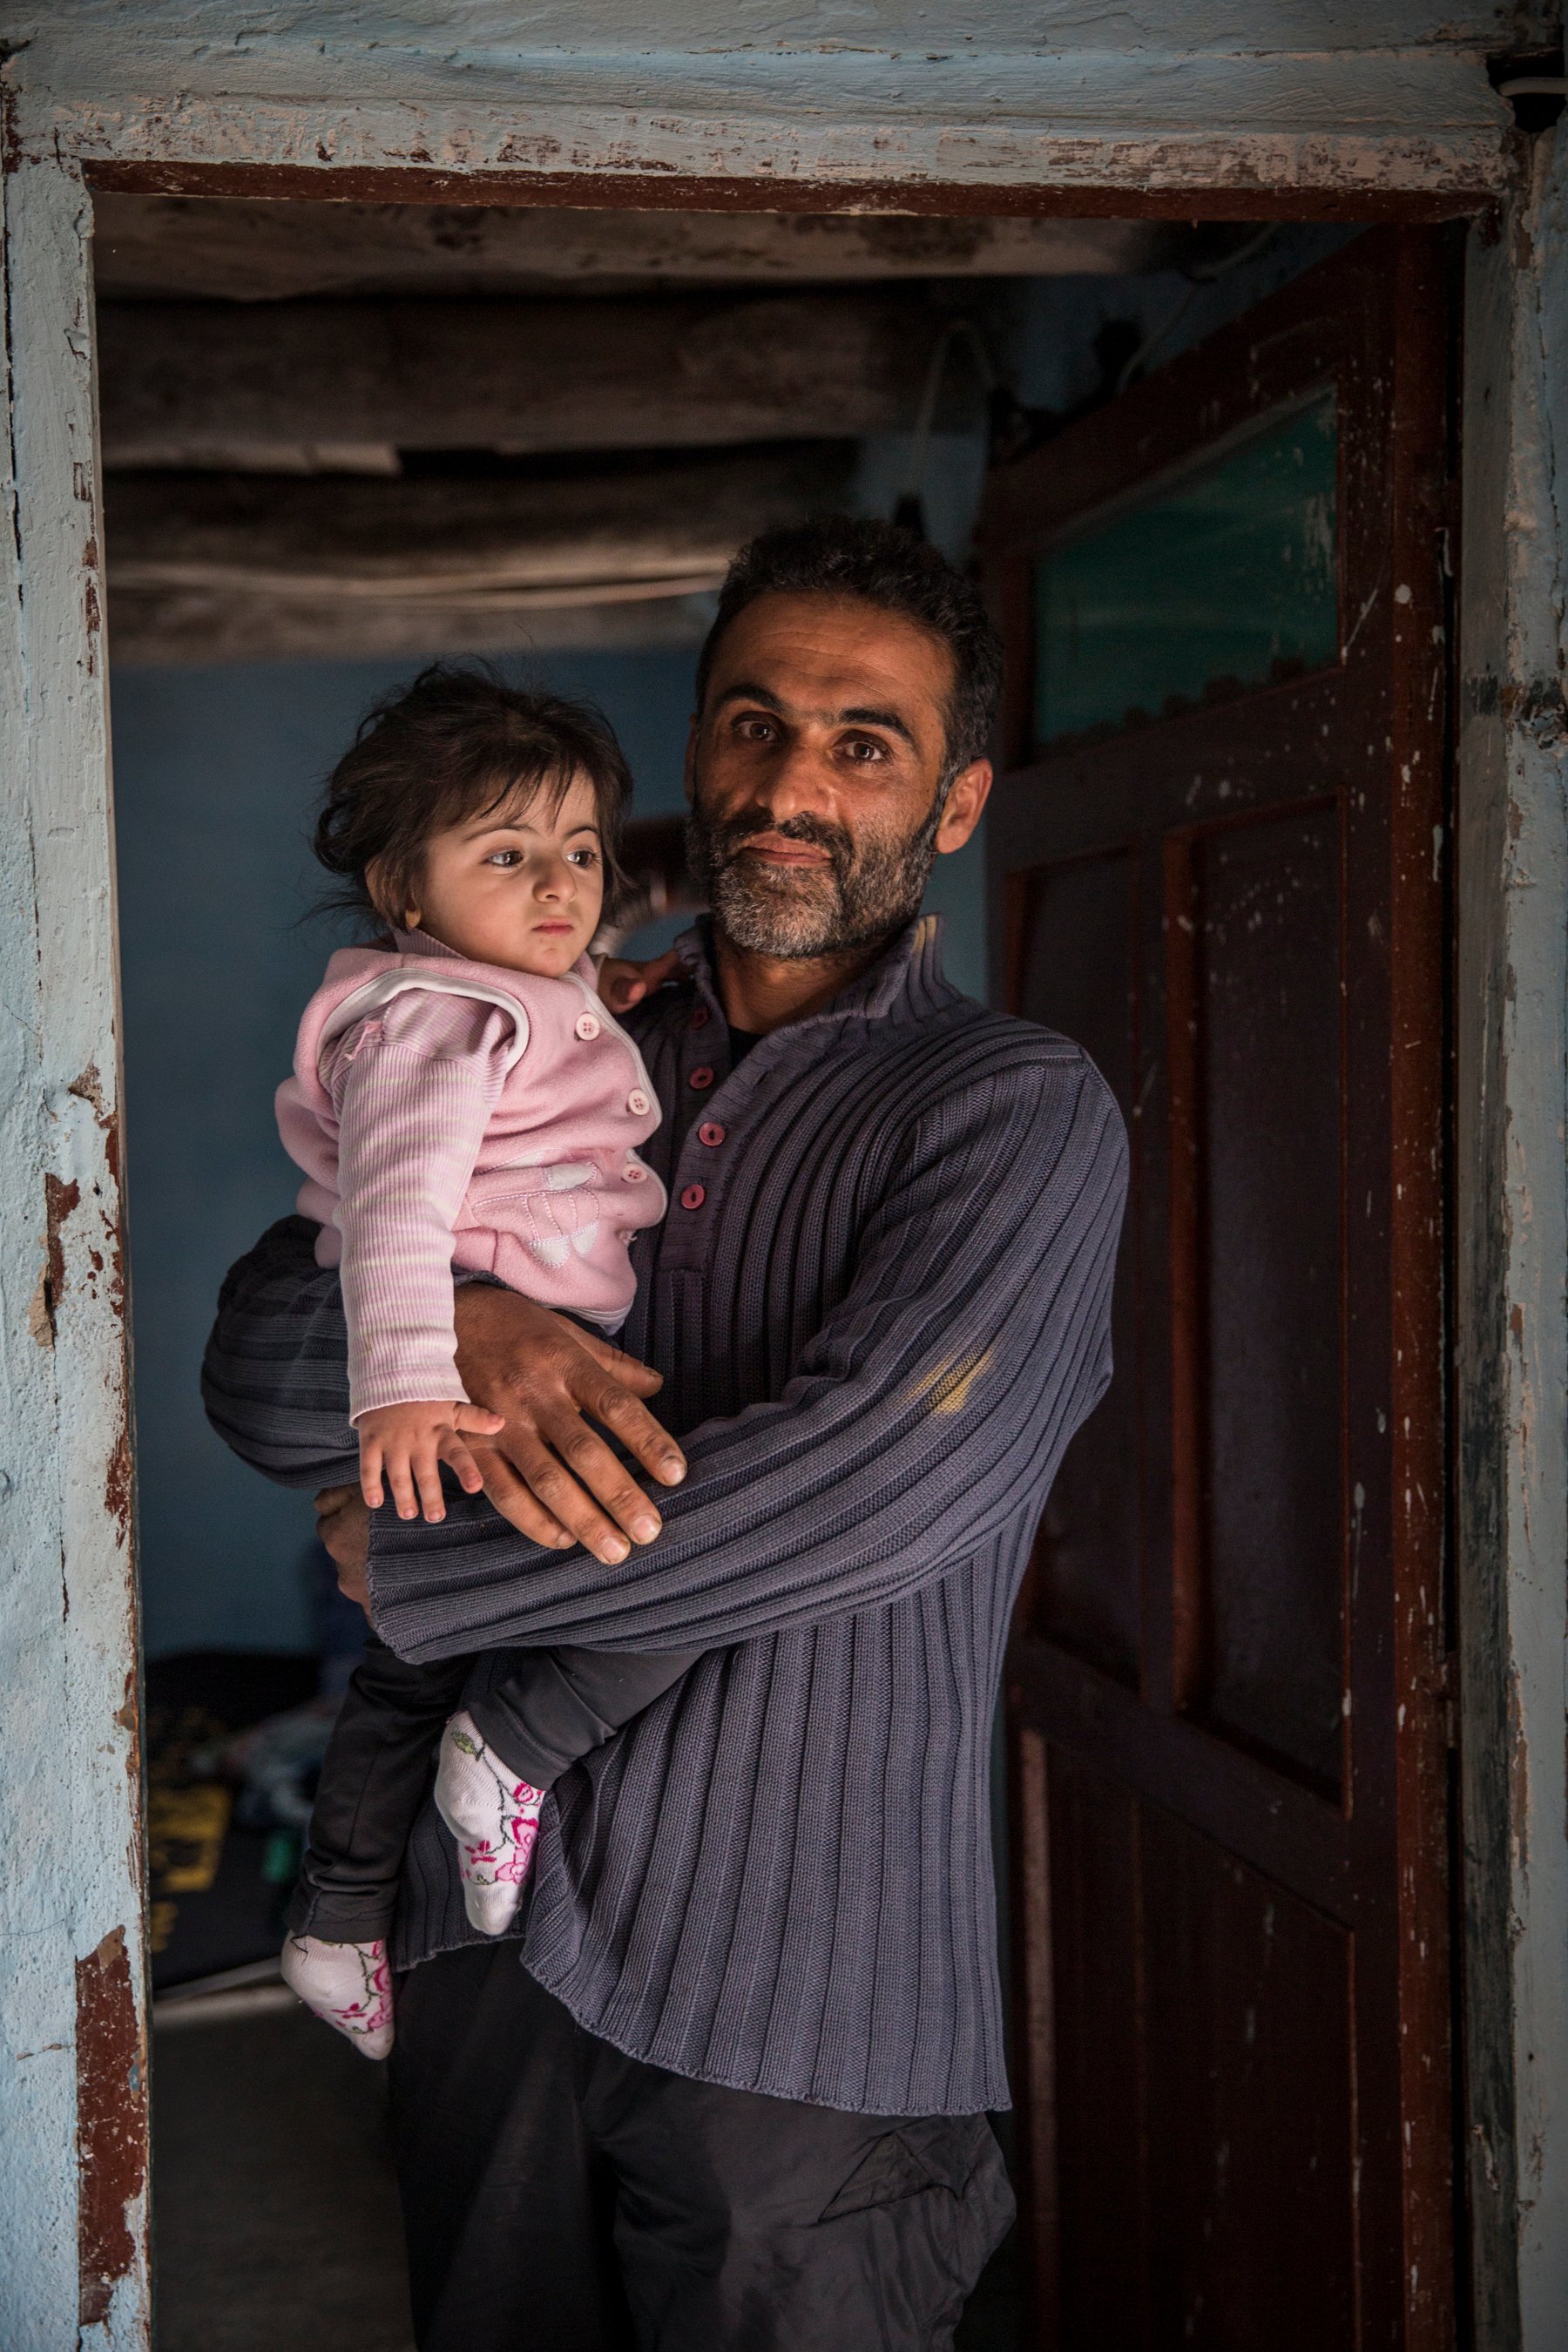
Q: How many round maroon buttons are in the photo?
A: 4